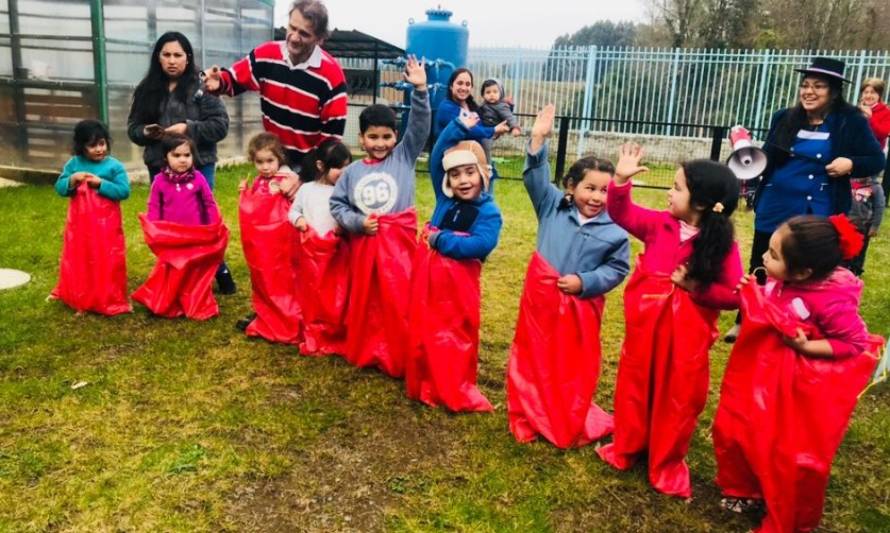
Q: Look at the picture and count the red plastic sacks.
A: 9